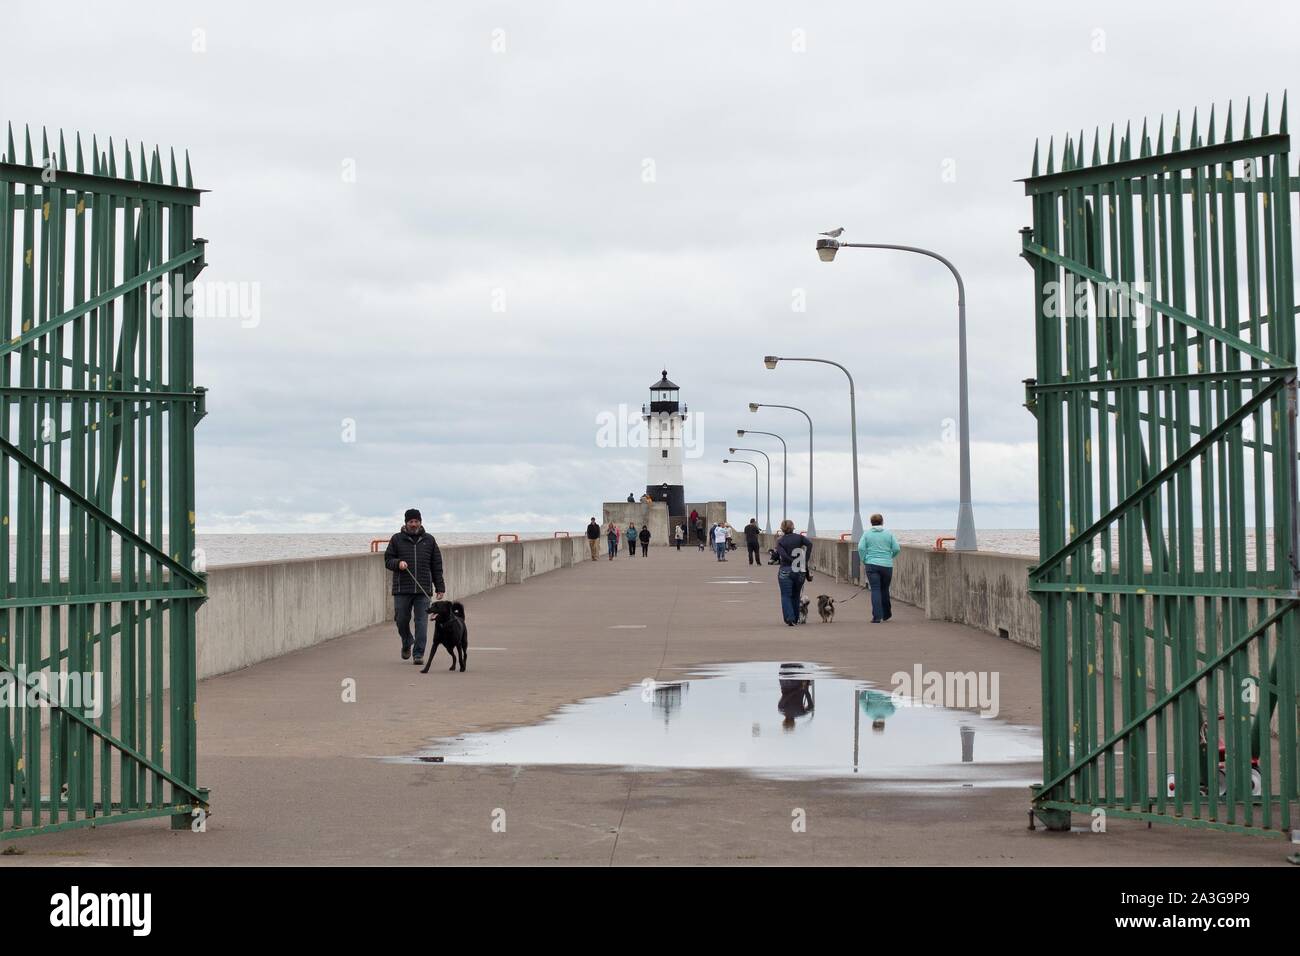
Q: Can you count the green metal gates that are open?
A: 2